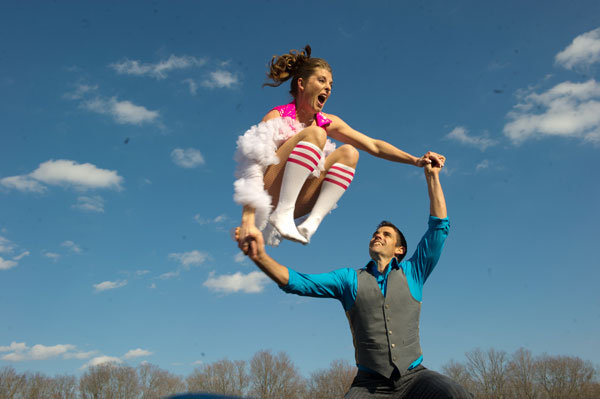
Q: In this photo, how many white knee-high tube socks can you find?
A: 2